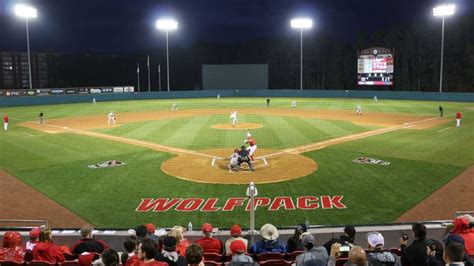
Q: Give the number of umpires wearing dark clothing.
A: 4